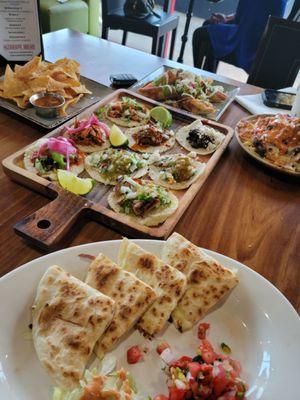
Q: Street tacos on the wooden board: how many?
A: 8